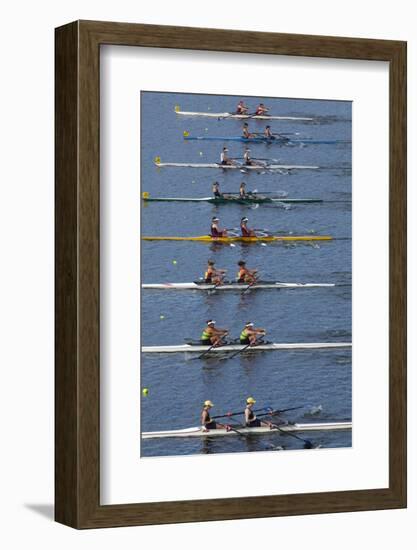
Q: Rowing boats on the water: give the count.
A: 8